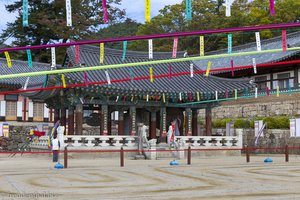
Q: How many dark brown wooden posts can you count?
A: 5